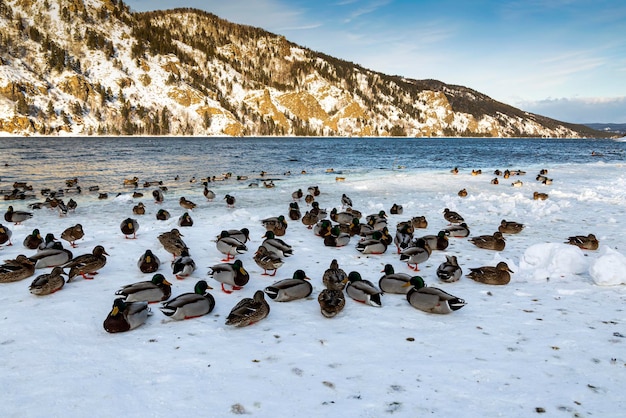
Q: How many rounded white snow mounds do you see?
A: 2